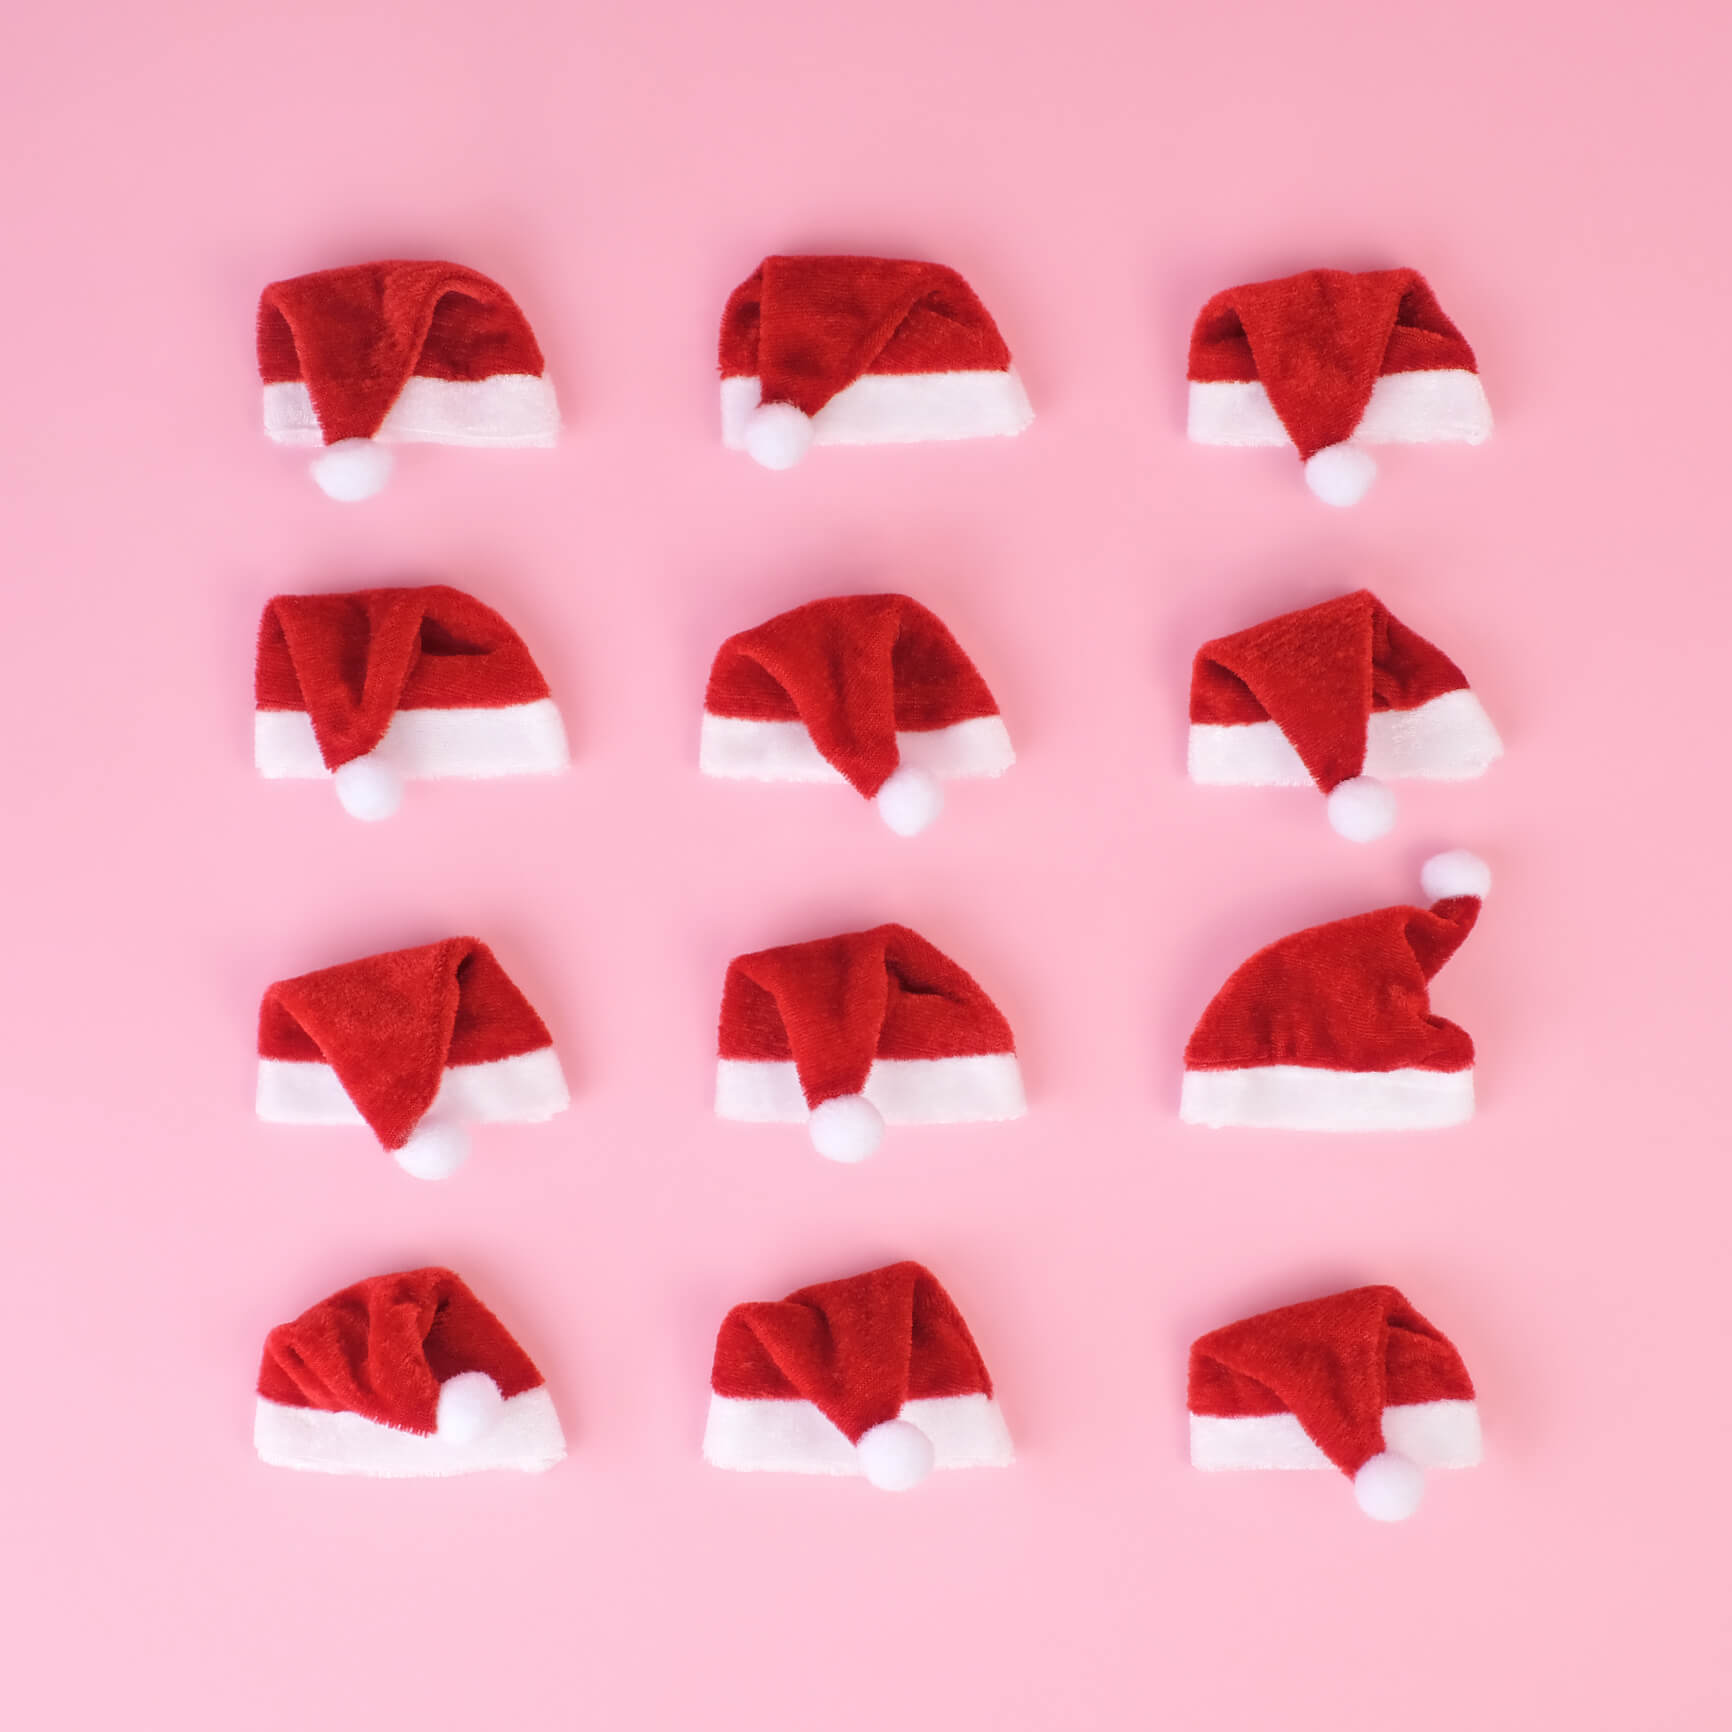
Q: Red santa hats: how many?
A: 12